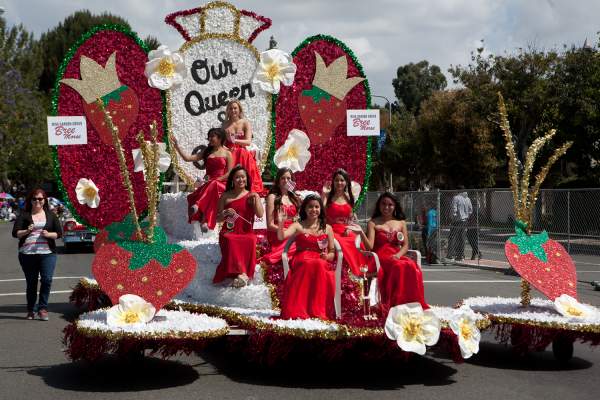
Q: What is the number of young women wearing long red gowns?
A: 7